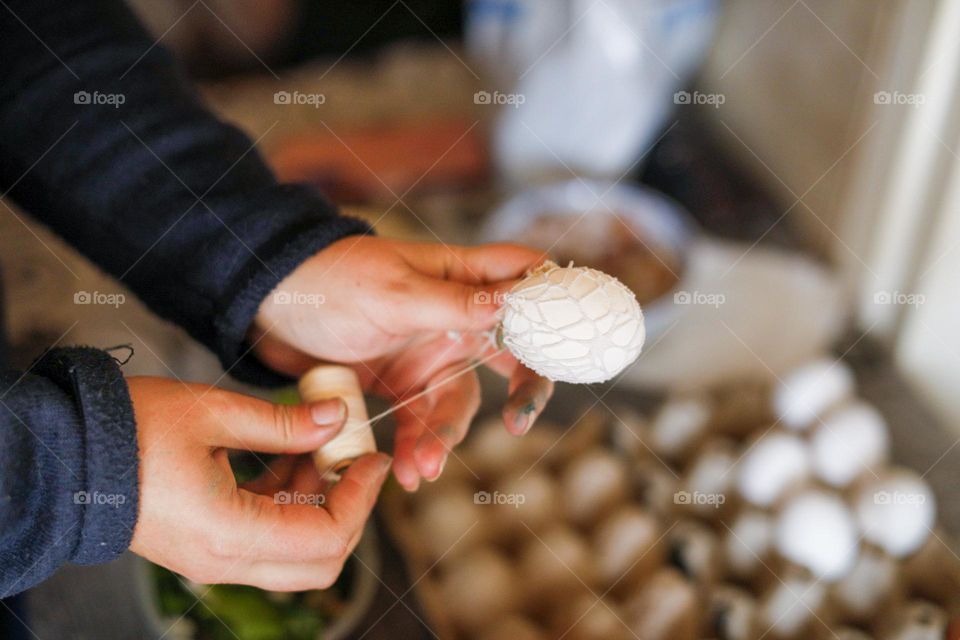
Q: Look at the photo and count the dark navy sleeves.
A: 2